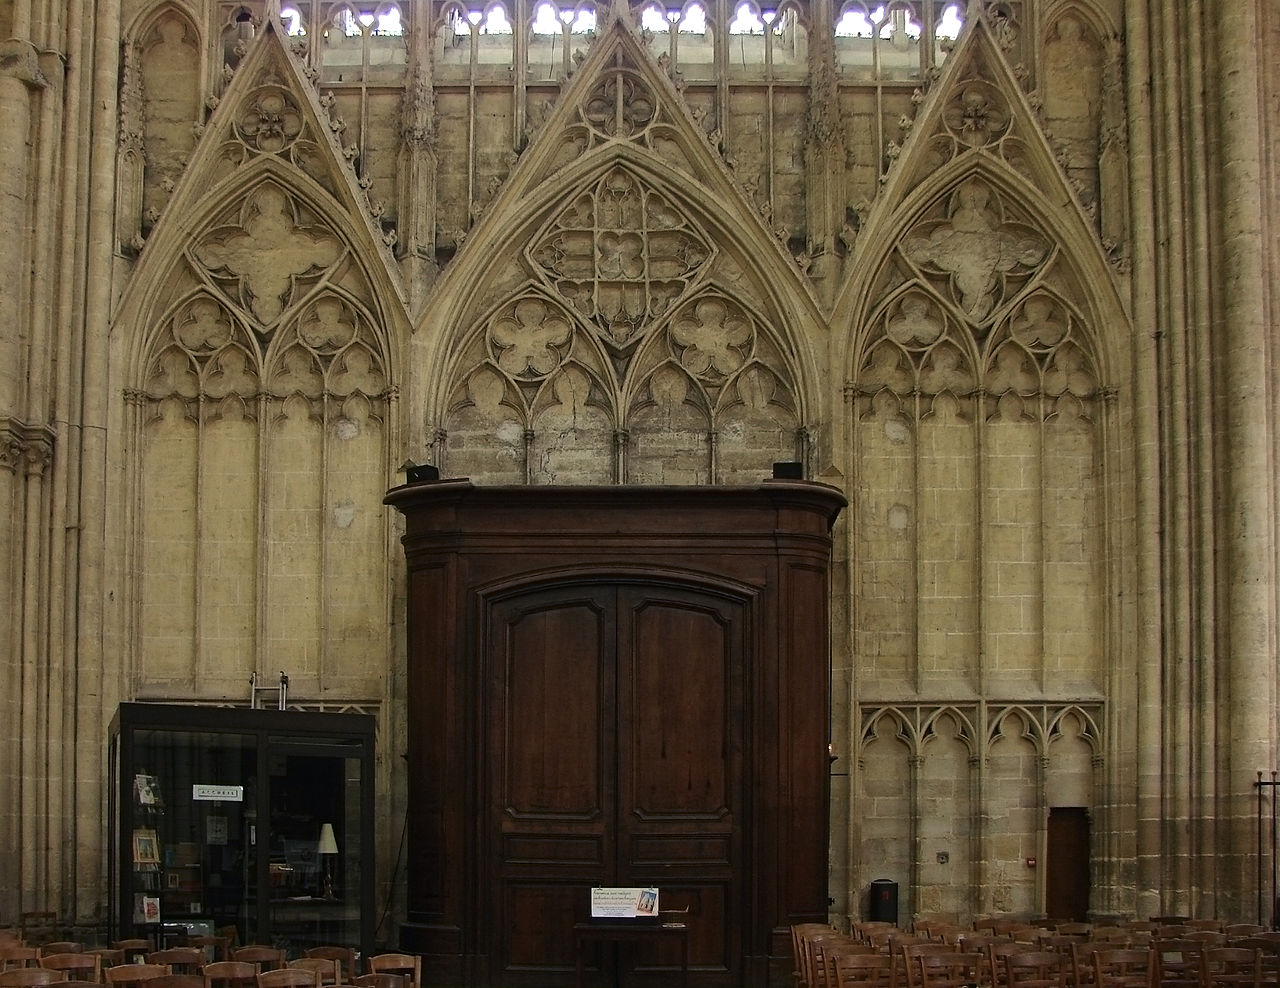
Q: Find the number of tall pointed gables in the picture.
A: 3